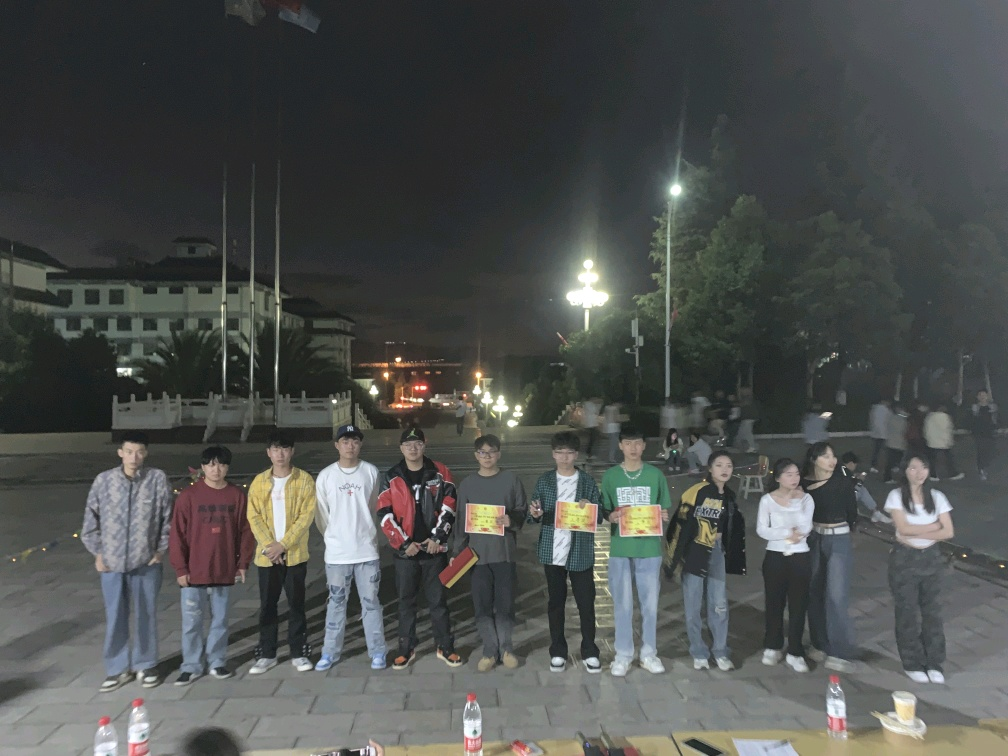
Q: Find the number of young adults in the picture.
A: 12